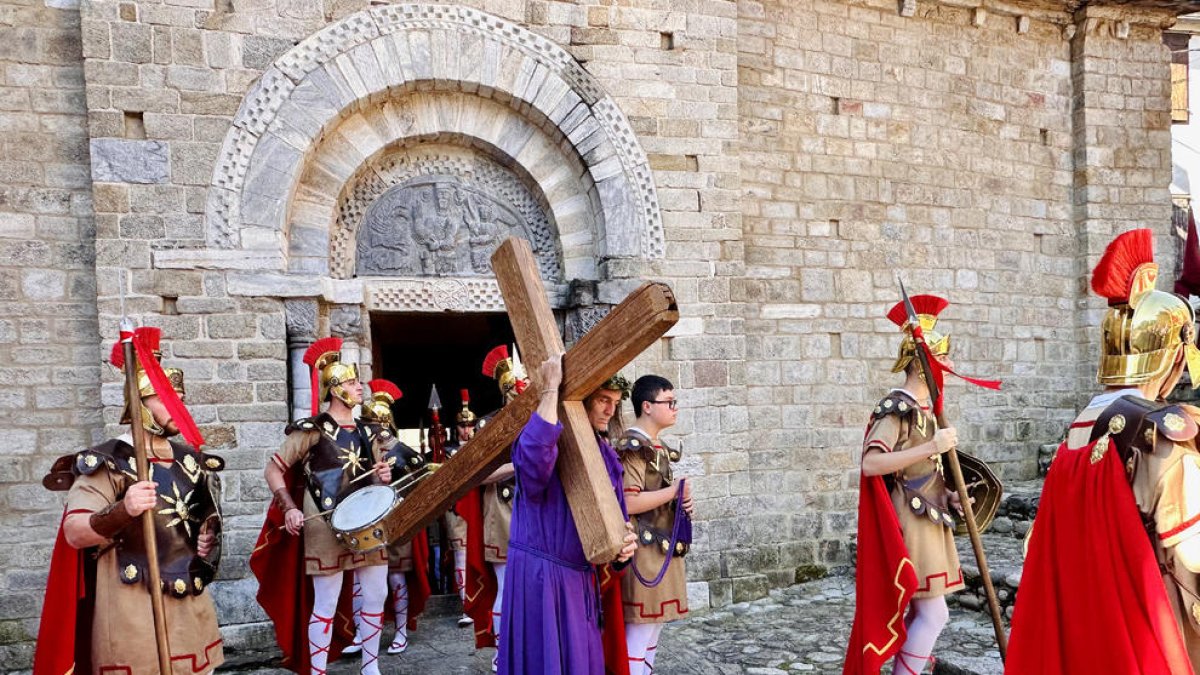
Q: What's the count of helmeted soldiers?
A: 7